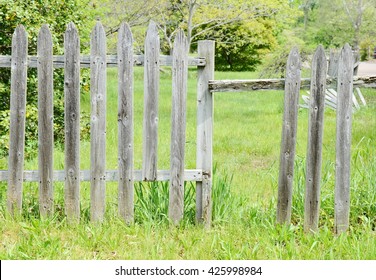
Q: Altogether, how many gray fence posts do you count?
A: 11